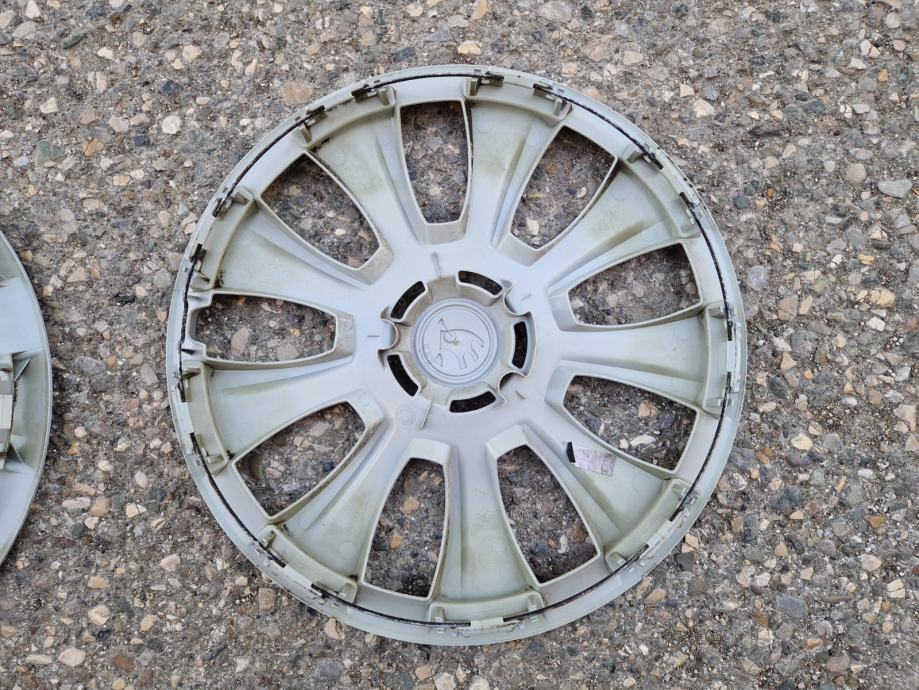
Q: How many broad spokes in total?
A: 9